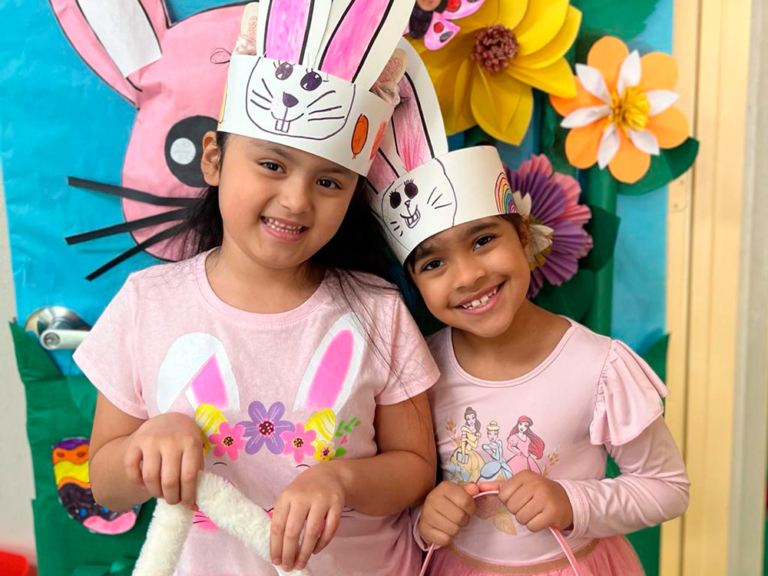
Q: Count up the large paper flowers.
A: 3